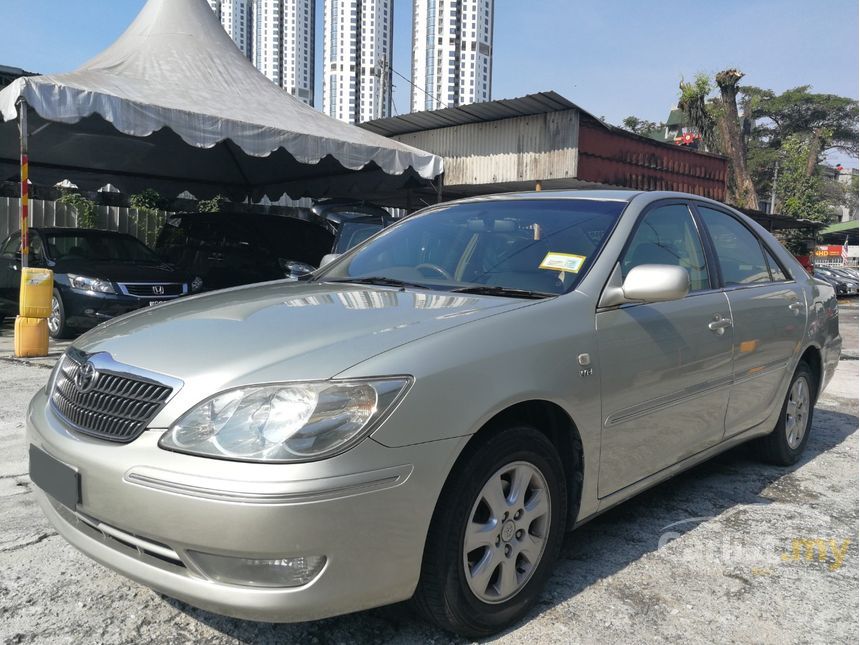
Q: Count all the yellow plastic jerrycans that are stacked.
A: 2